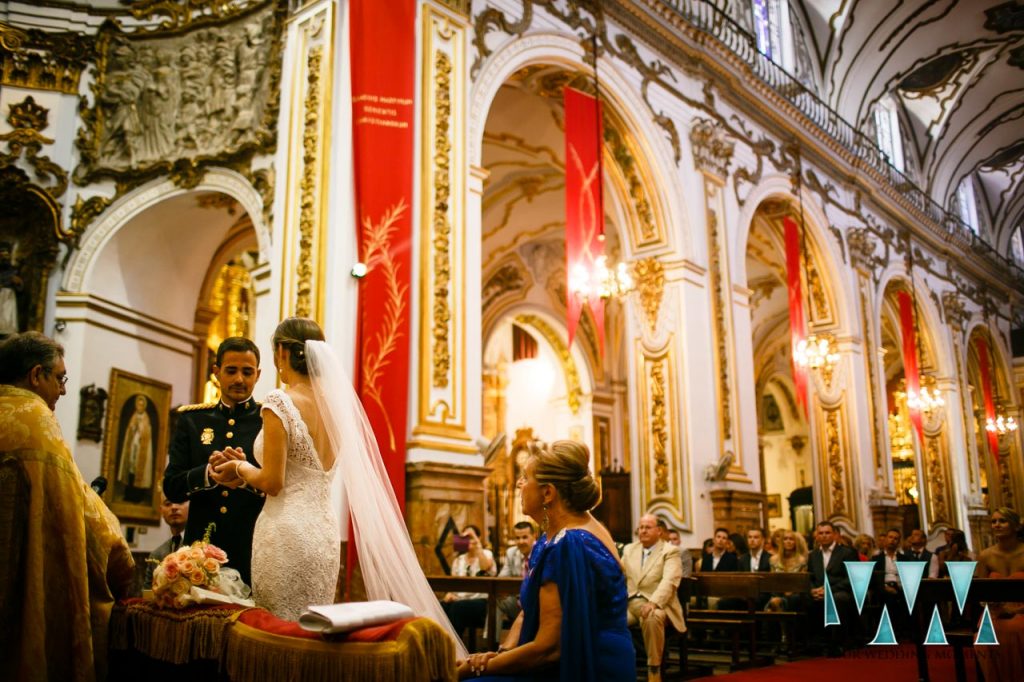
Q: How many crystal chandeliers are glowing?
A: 4